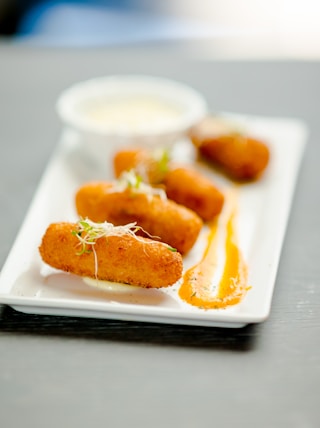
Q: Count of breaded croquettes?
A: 4